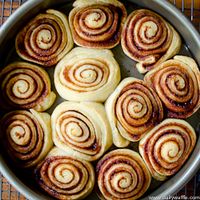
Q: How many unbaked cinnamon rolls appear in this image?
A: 12